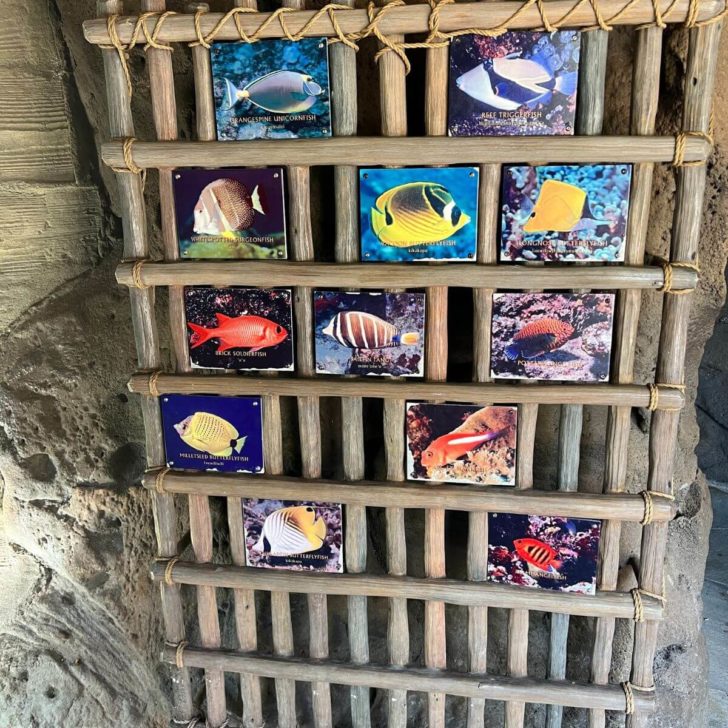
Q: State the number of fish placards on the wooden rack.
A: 12